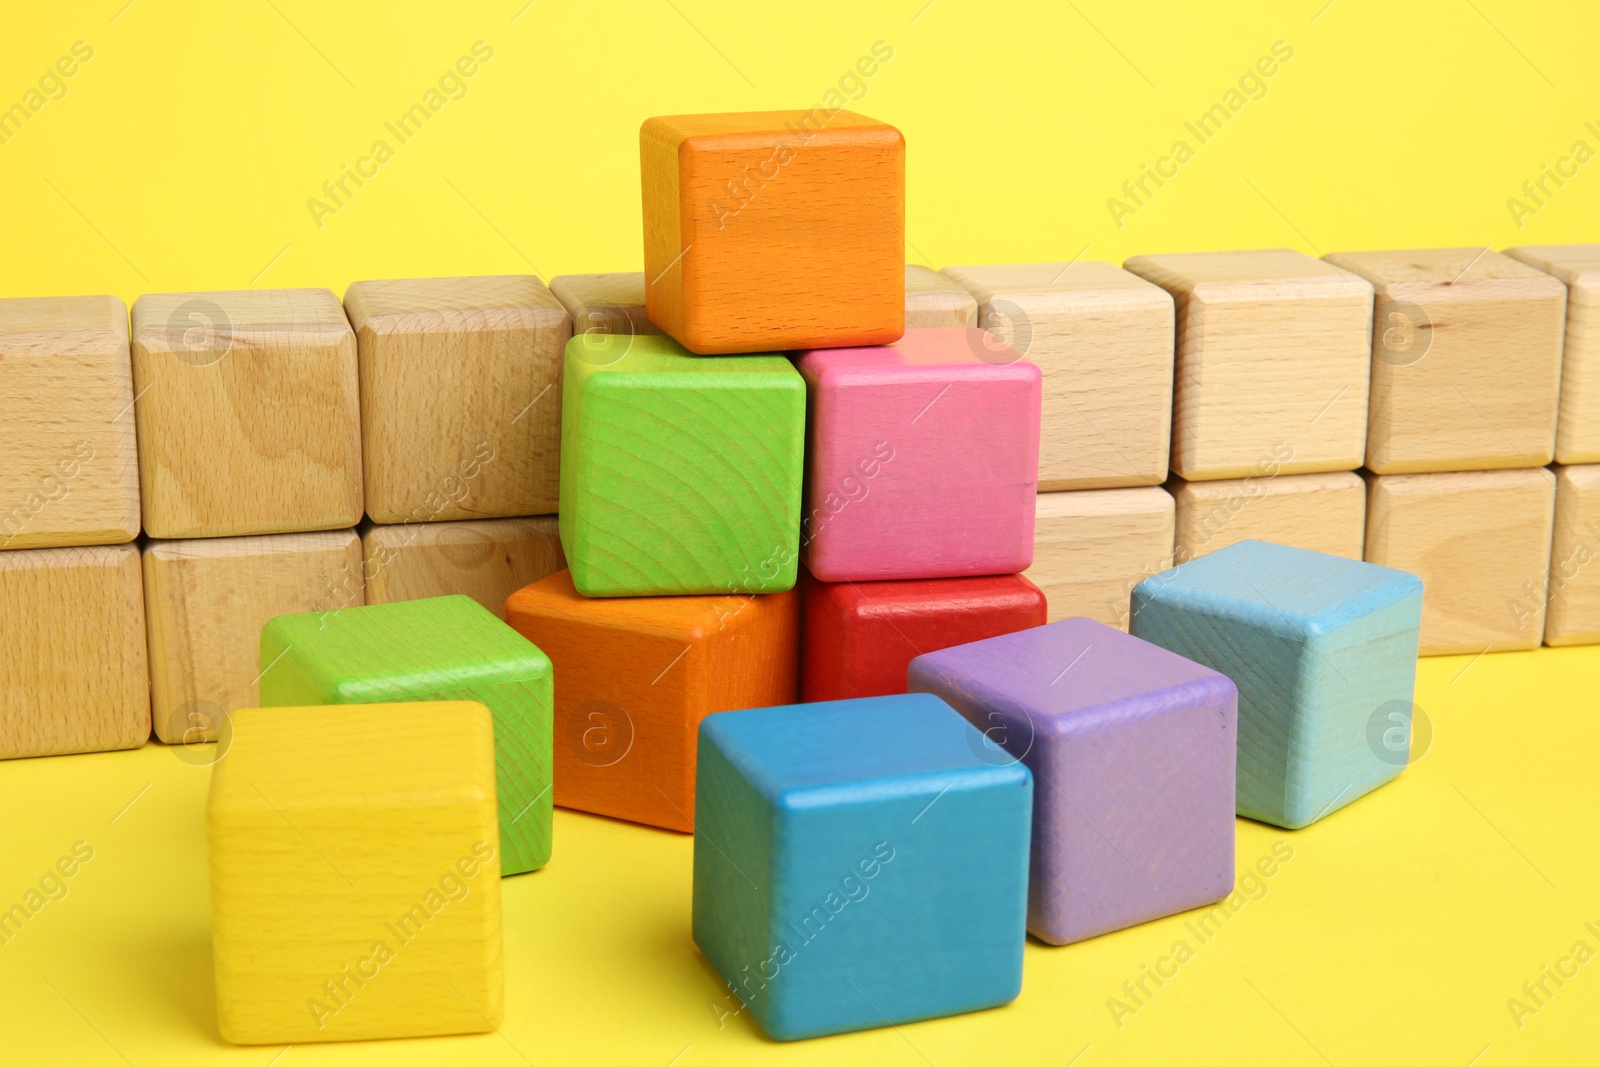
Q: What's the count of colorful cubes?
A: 10